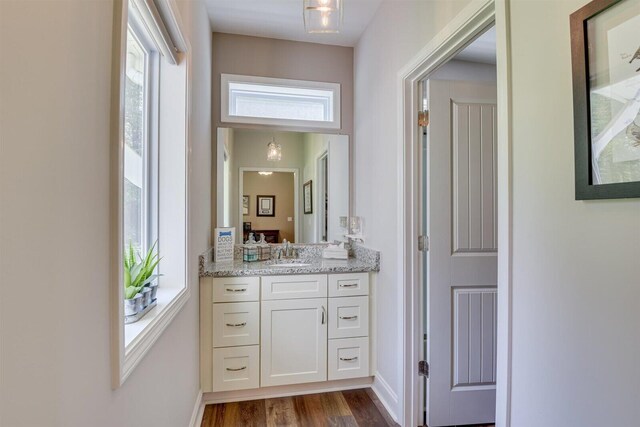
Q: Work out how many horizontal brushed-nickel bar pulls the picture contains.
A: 6